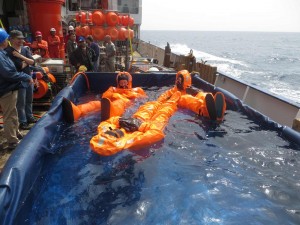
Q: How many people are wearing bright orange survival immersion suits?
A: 3